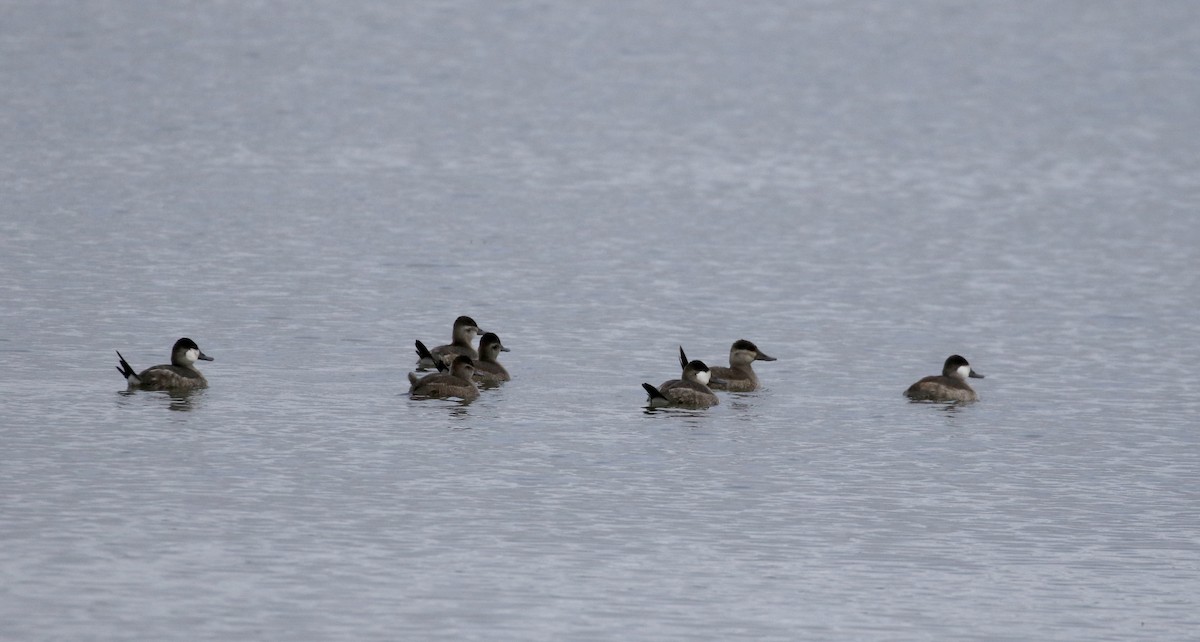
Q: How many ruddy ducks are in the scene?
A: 7